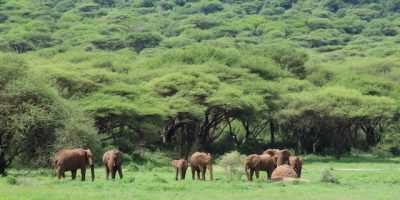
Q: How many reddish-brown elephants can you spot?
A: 7